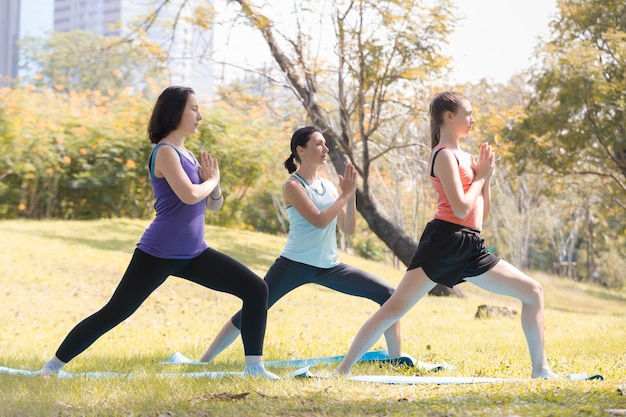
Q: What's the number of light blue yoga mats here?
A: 3